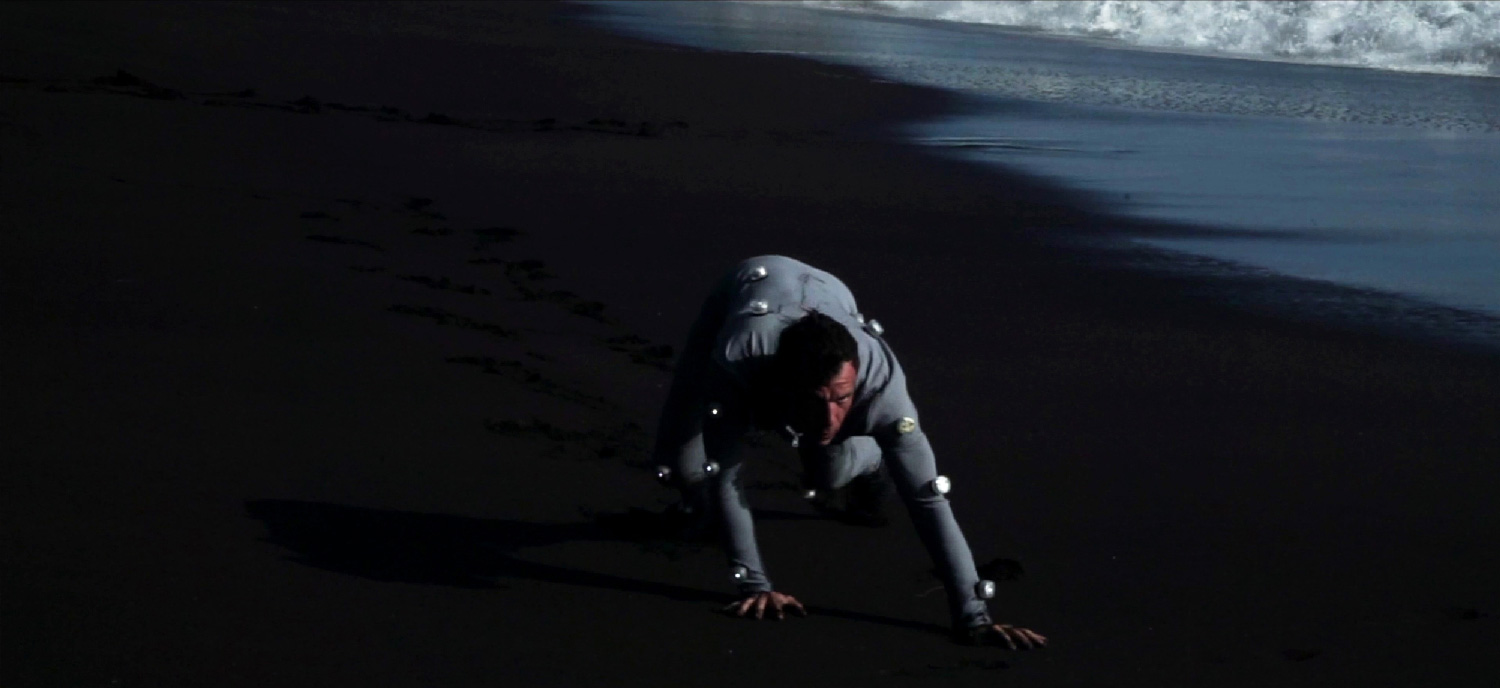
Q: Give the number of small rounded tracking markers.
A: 12